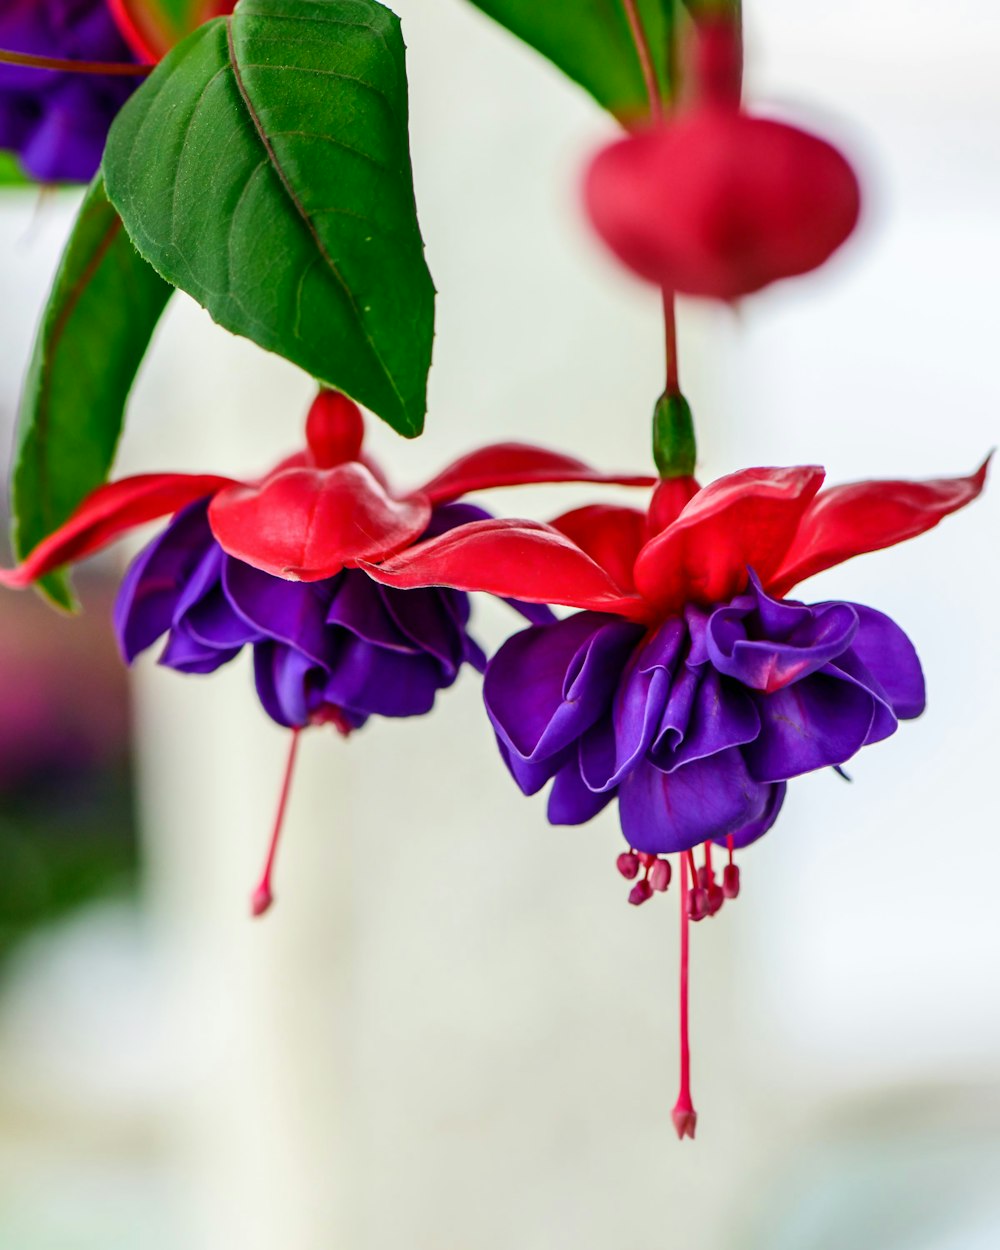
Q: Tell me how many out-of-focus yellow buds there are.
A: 0